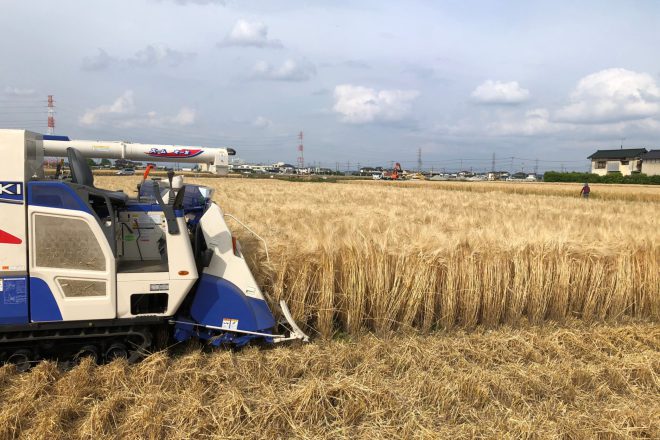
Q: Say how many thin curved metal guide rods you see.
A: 1